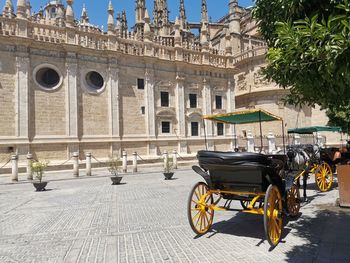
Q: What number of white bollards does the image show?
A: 8